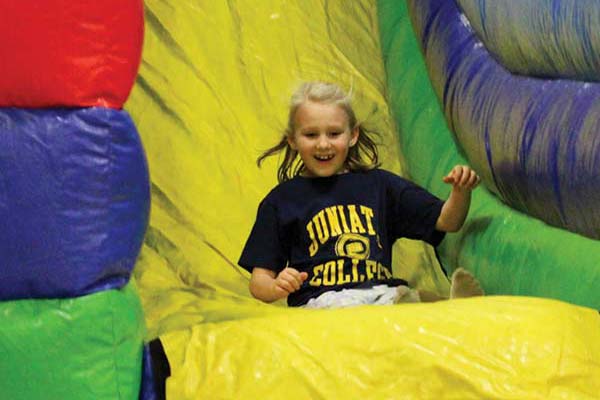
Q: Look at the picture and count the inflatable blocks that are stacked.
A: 3